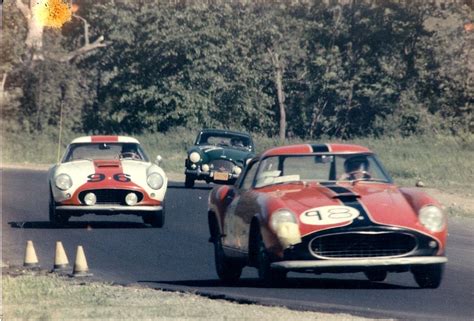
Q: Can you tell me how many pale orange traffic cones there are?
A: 3